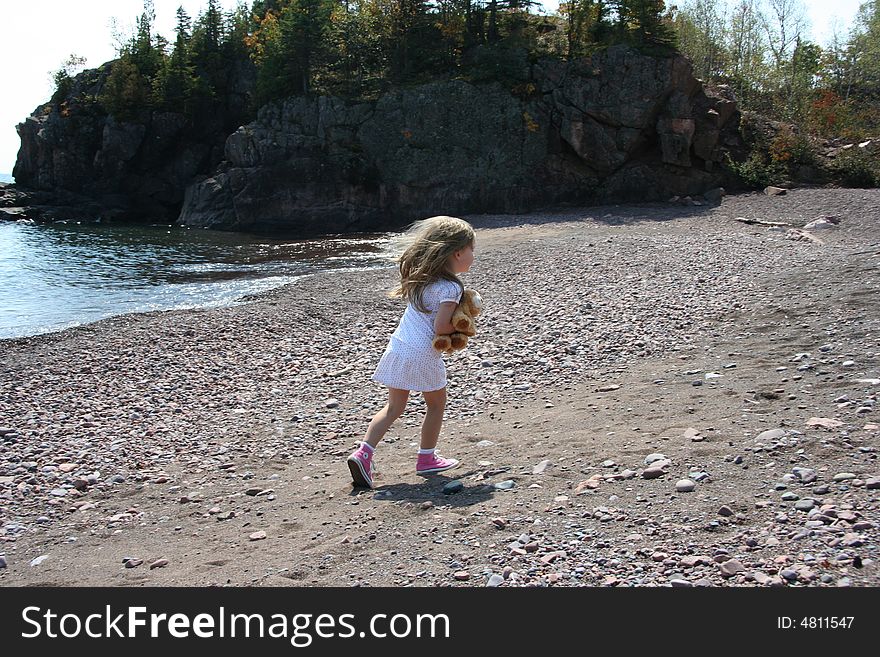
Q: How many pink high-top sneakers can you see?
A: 2